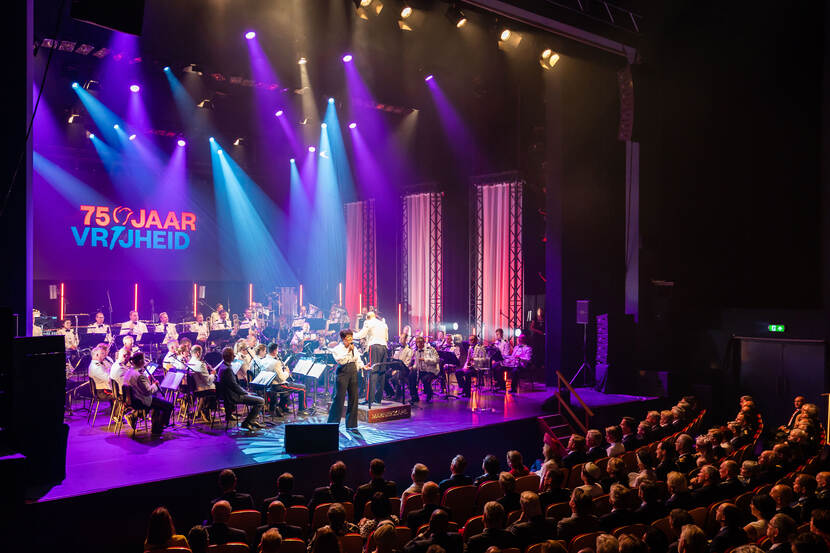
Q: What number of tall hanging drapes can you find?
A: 3